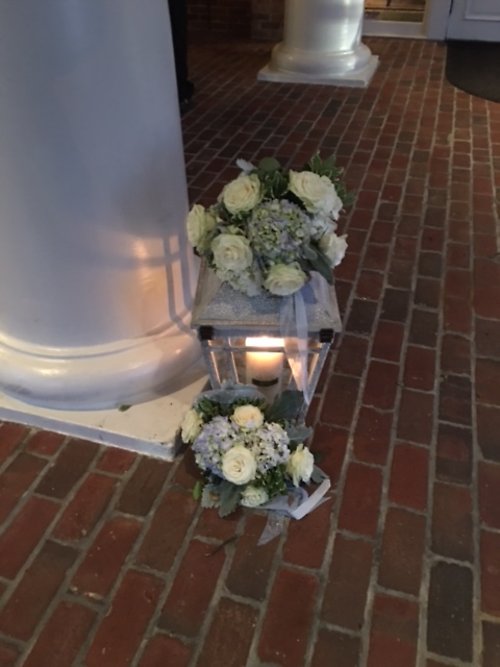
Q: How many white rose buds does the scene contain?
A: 11